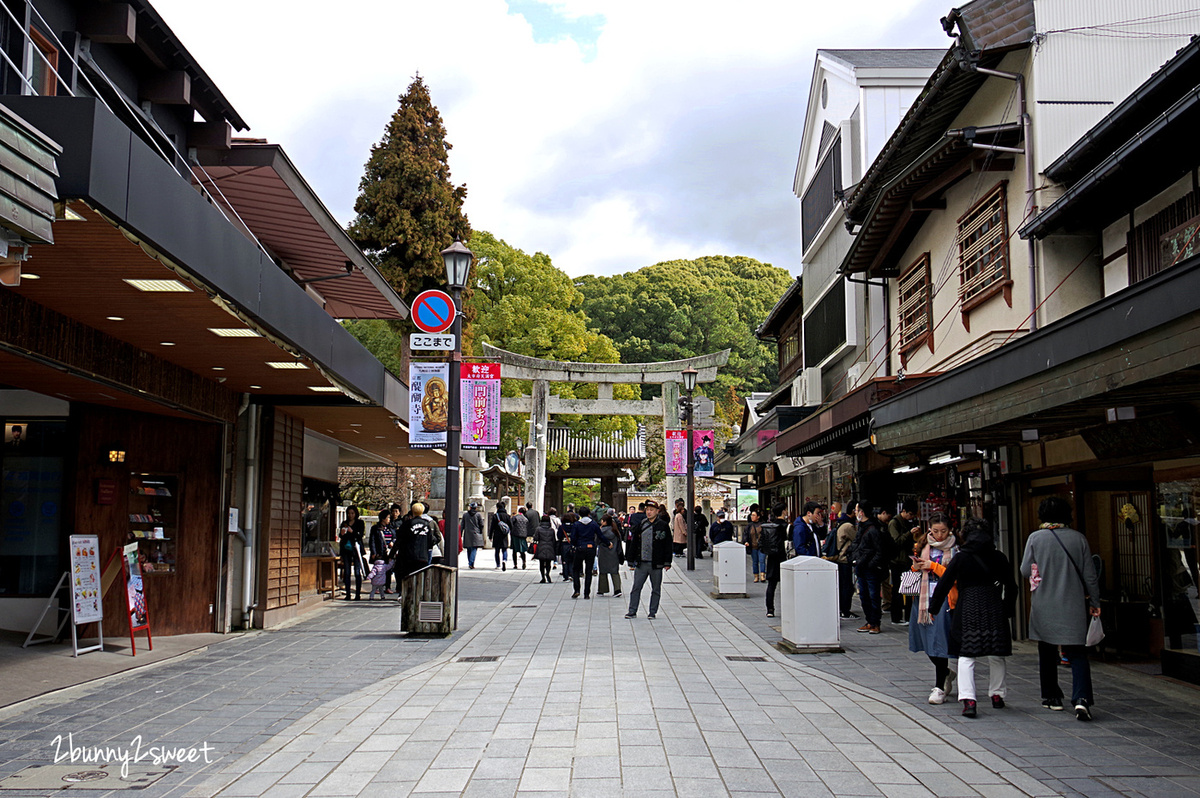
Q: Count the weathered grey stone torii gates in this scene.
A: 1